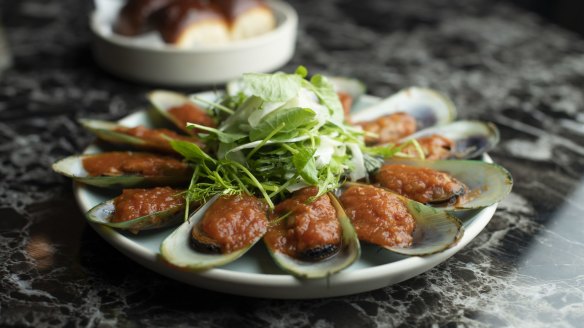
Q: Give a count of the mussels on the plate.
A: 11